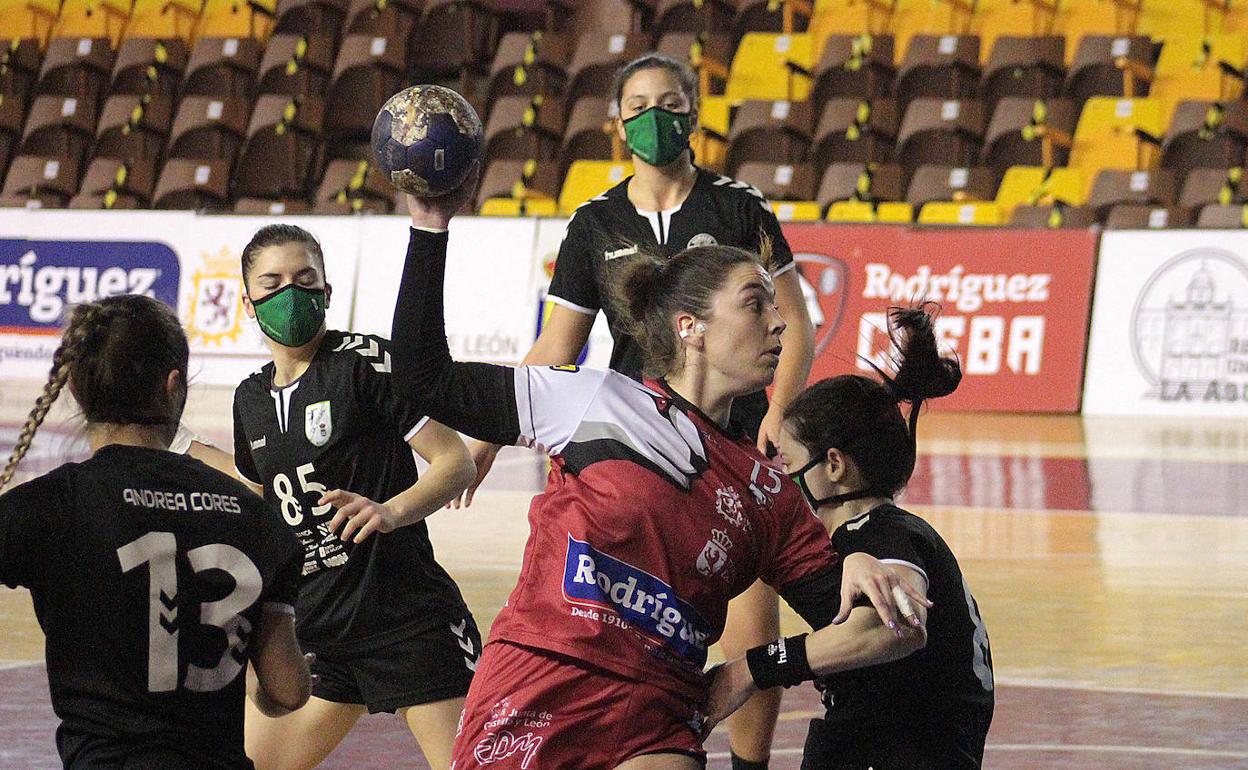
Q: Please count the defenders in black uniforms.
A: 4